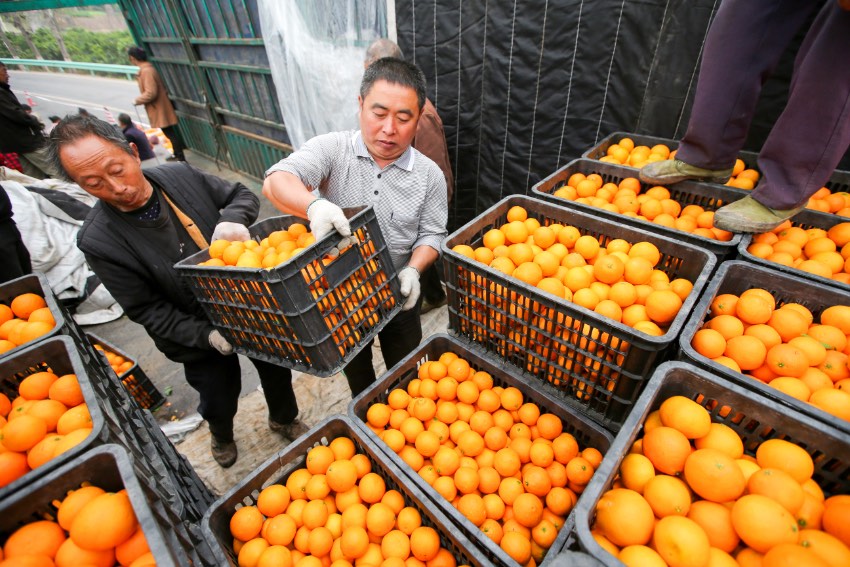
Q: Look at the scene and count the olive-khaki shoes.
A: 2